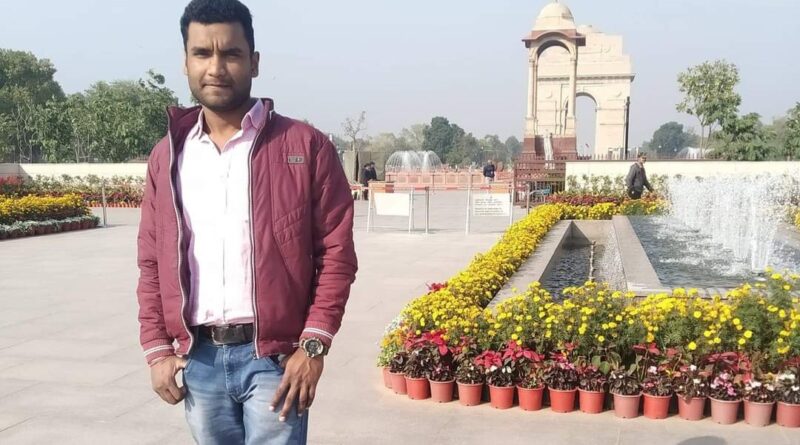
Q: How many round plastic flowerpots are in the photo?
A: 15